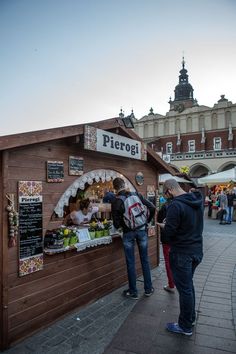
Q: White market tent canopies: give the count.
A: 2